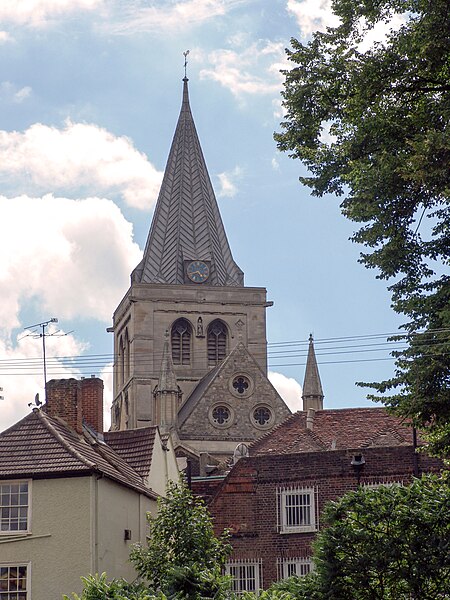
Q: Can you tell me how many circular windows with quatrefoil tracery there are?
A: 3